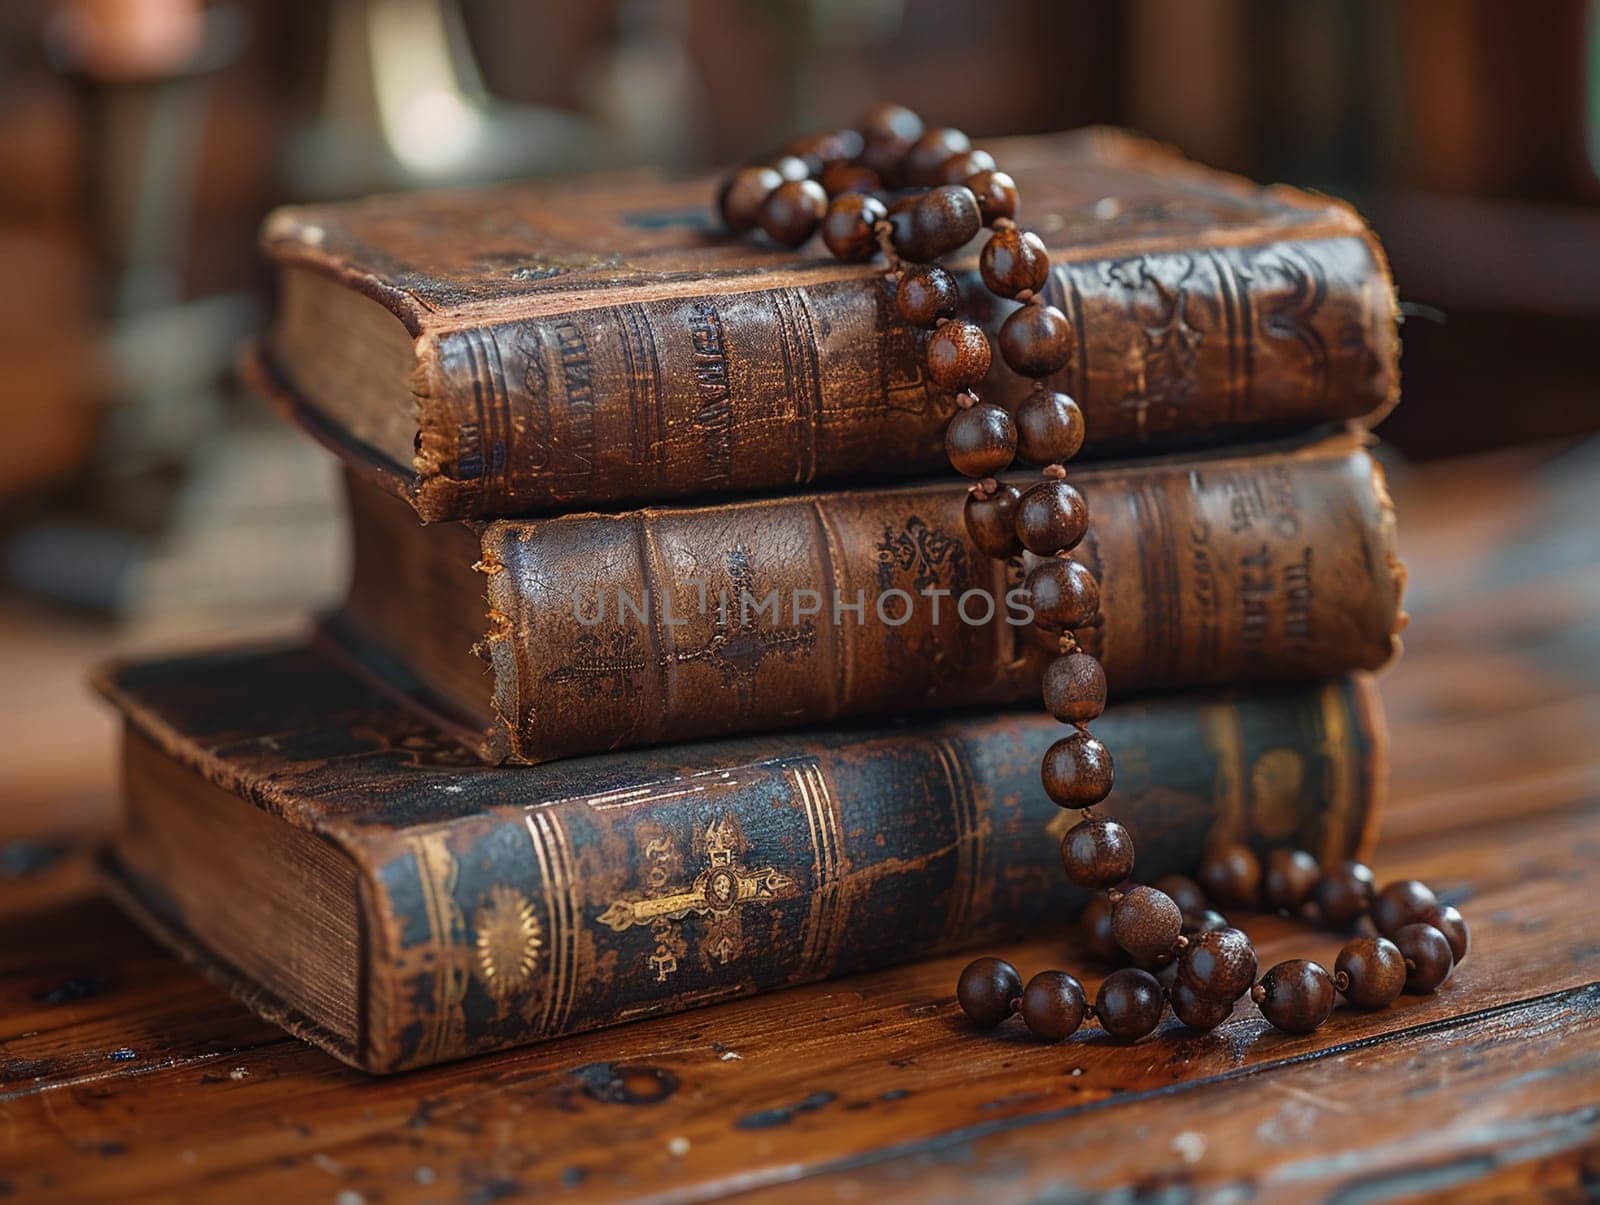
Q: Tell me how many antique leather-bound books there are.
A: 3